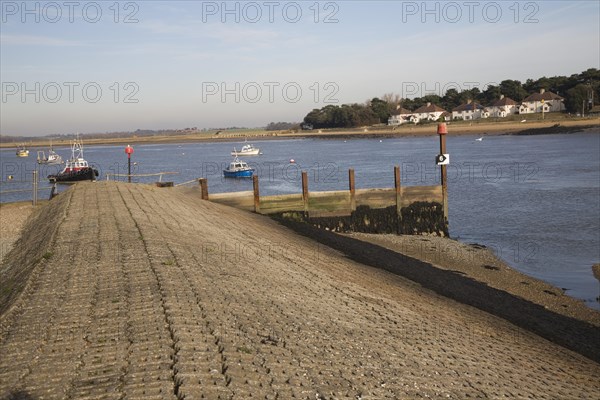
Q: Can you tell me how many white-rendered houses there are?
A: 5